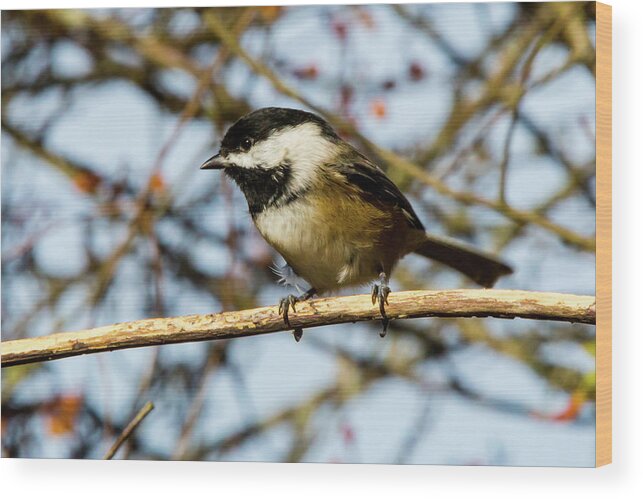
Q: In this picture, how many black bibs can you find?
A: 1